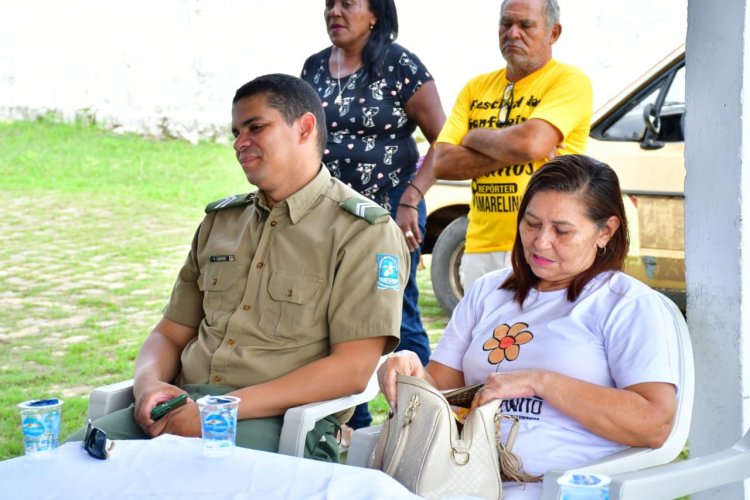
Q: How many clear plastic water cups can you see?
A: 3